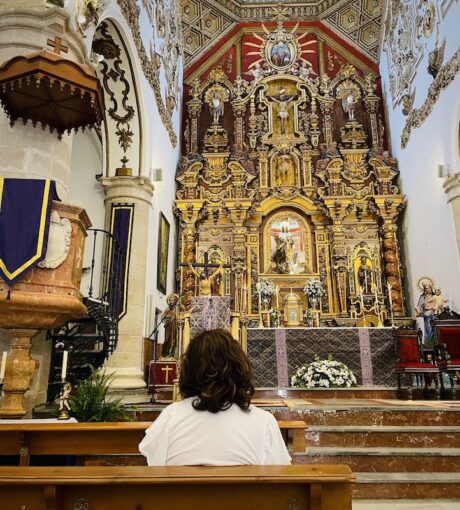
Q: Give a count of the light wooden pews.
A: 2